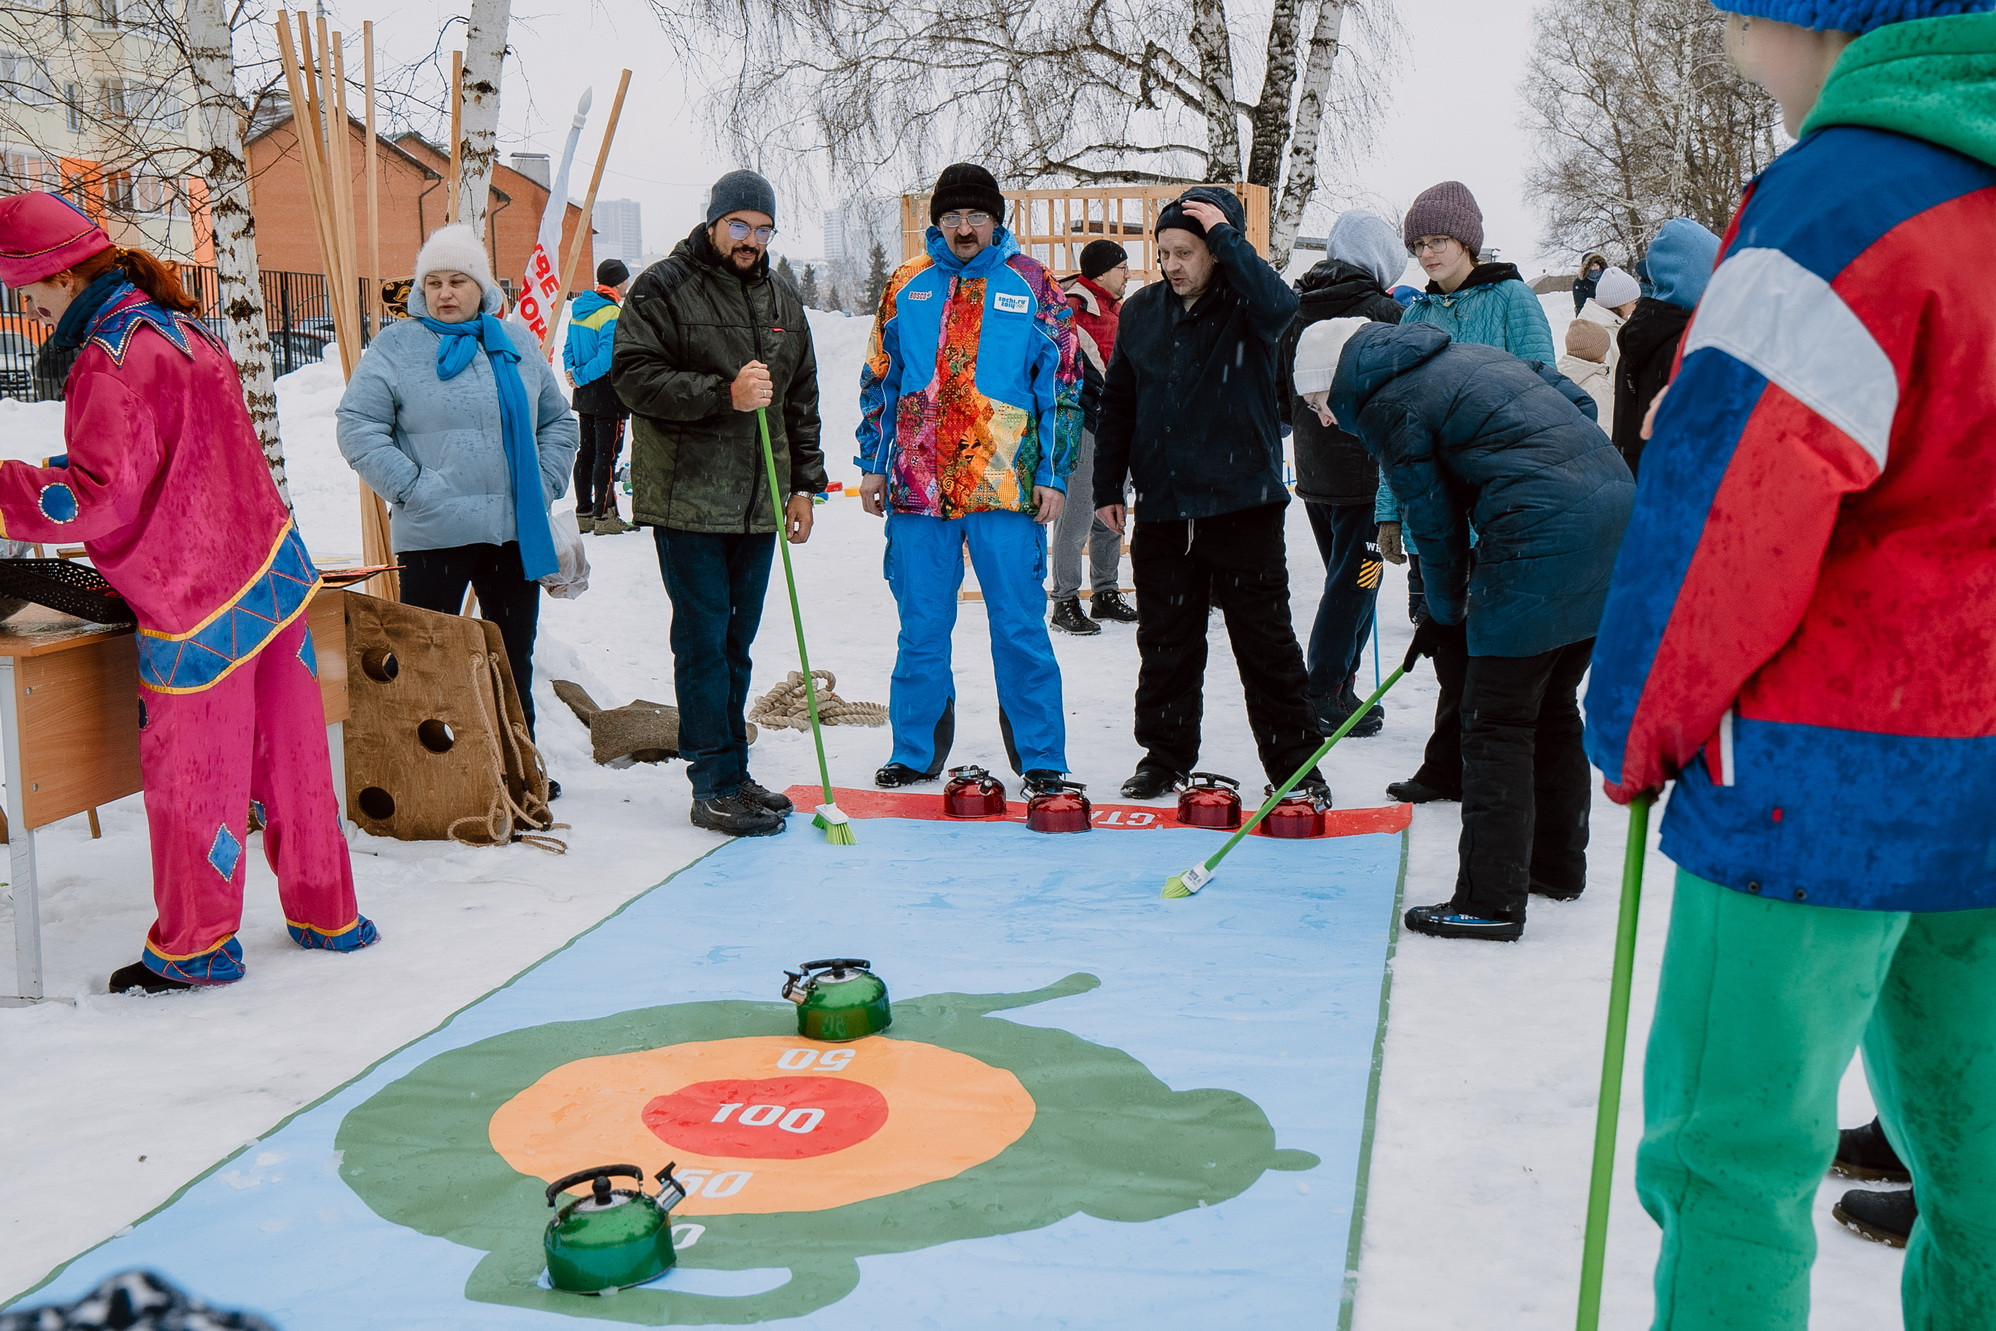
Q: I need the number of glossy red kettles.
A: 4